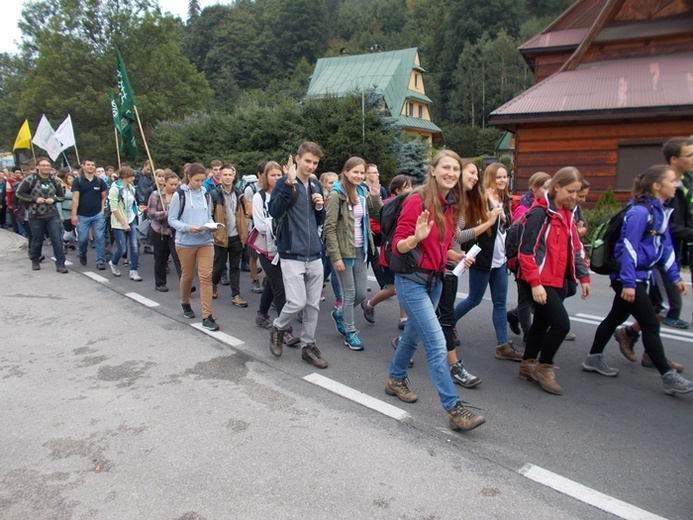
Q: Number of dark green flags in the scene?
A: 2